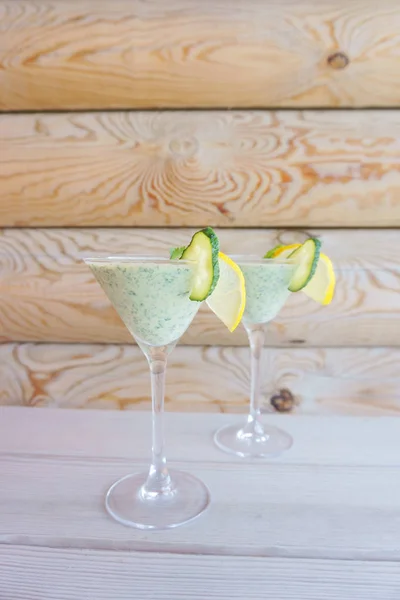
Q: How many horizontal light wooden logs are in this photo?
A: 4